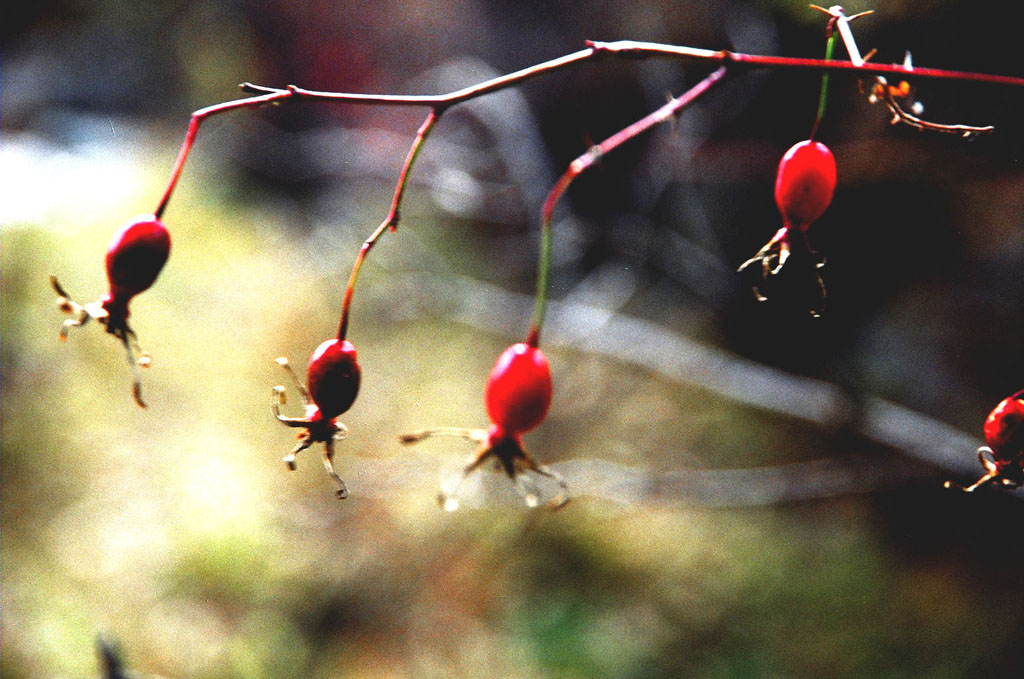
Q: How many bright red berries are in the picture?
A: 5